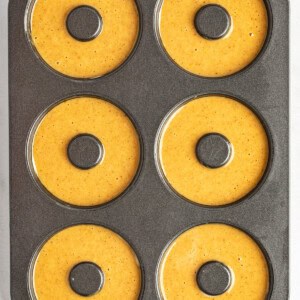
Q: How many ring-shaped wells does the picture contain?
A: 6